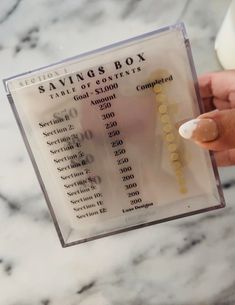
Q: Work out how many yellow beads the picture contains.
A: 12